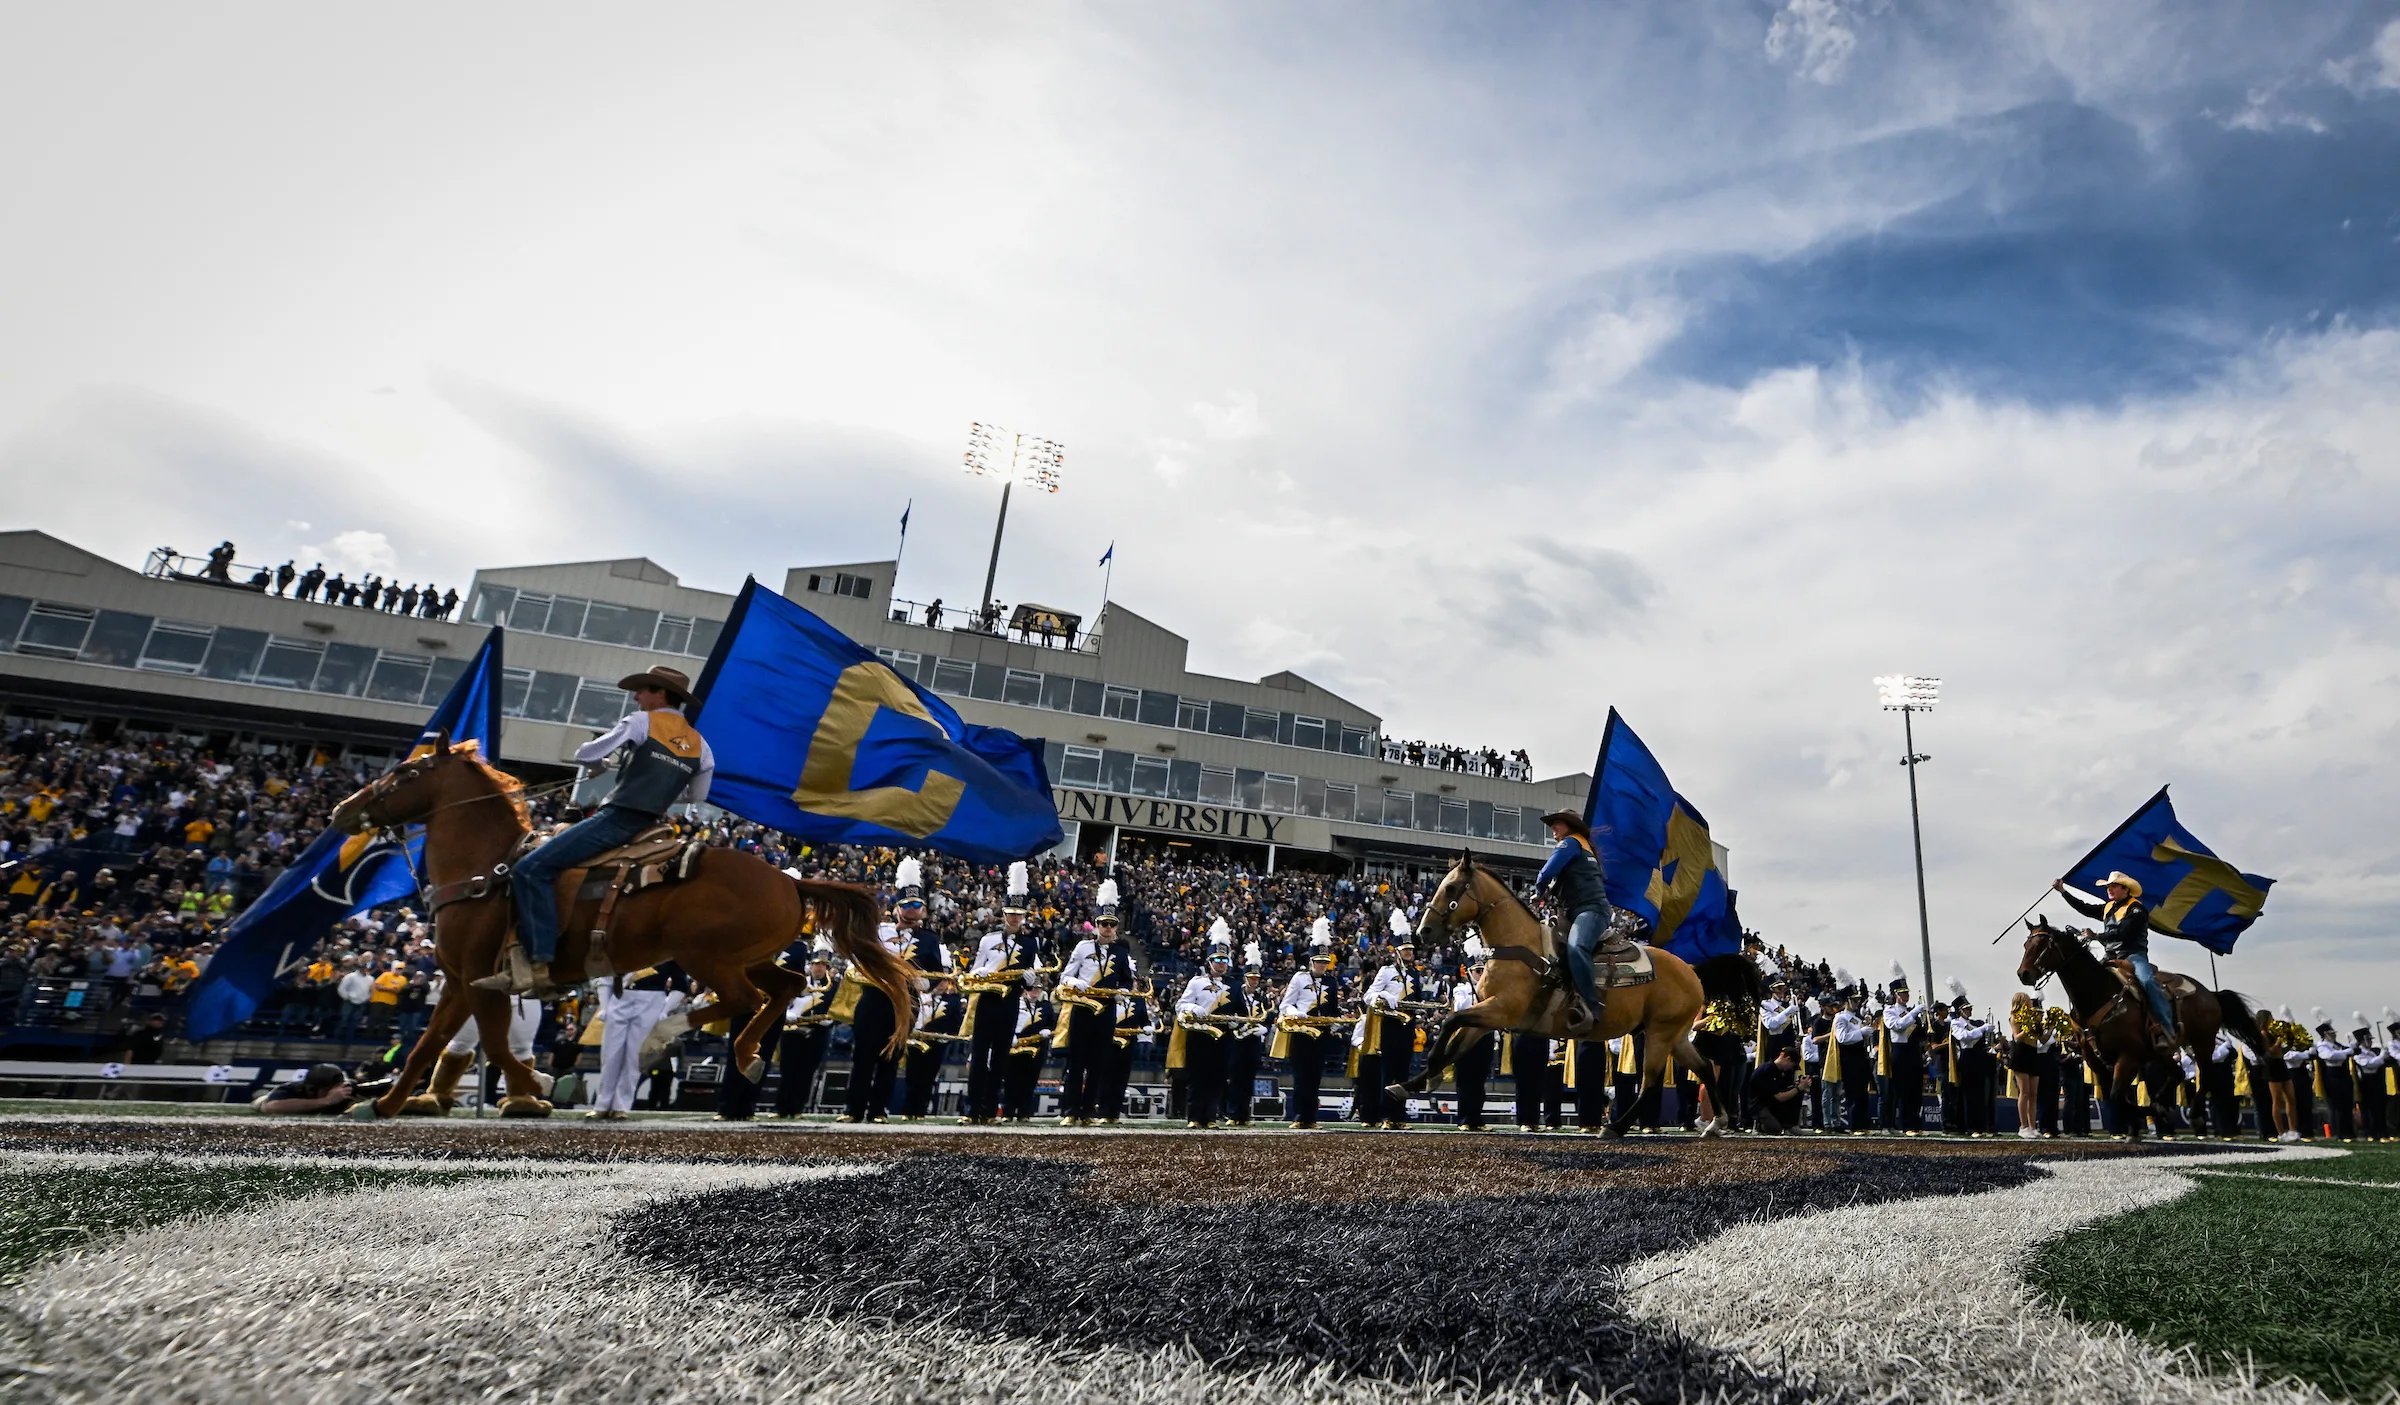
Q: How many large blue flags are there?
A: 4